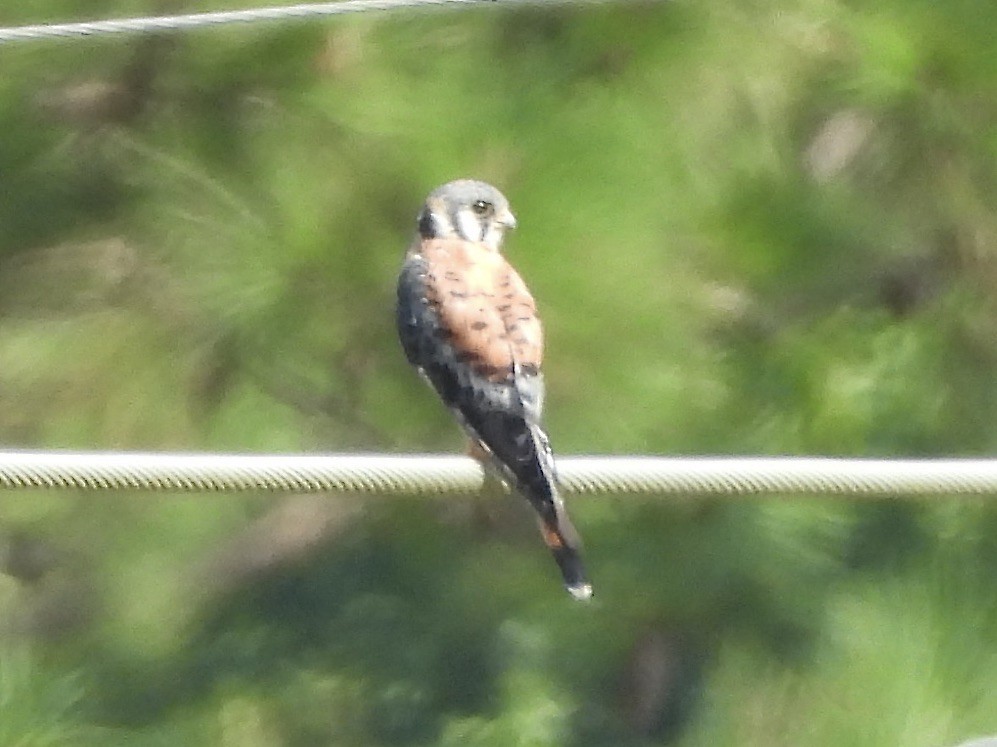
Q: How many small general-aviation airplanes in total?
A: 0